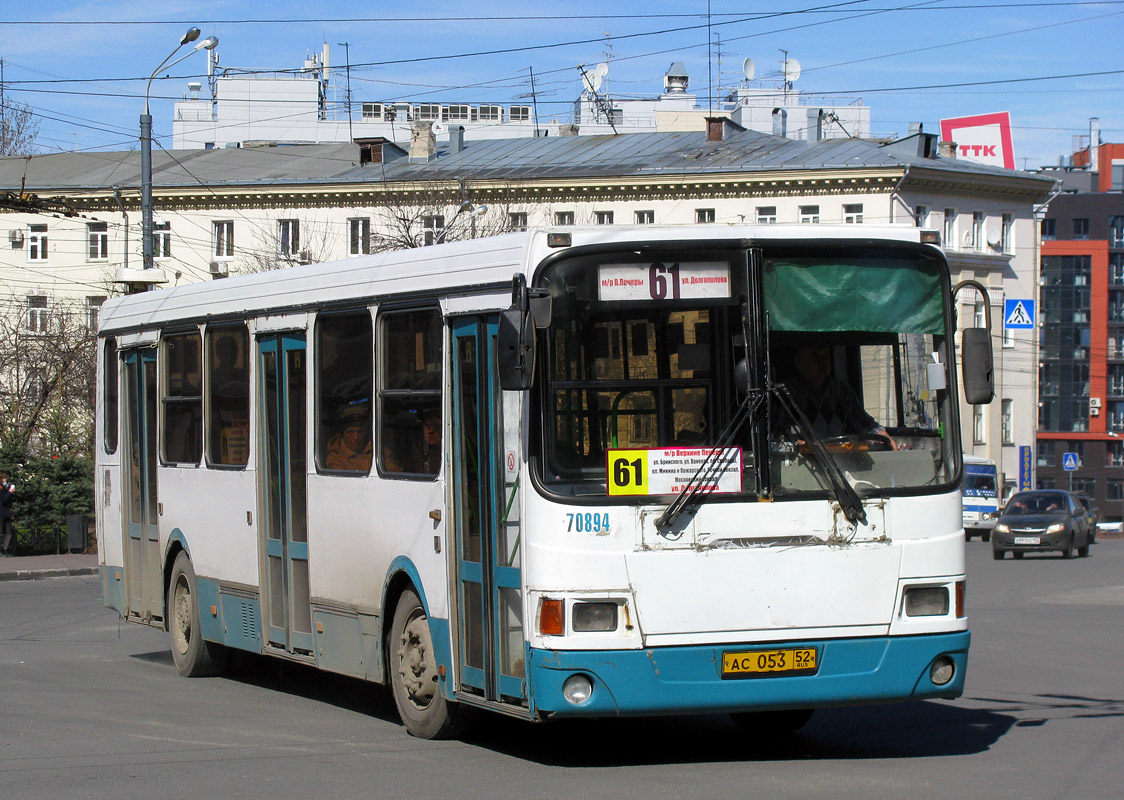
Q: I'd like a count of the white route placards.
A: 2